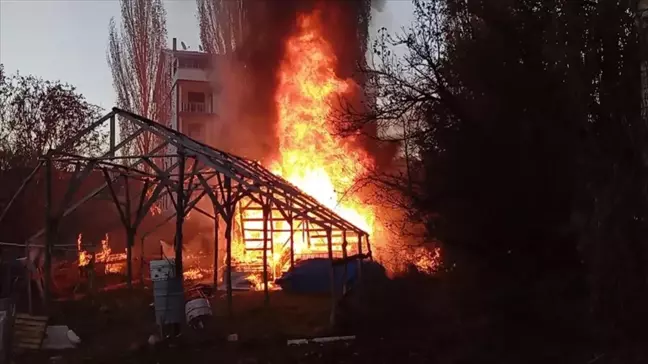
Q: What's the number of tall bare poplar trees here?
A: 2